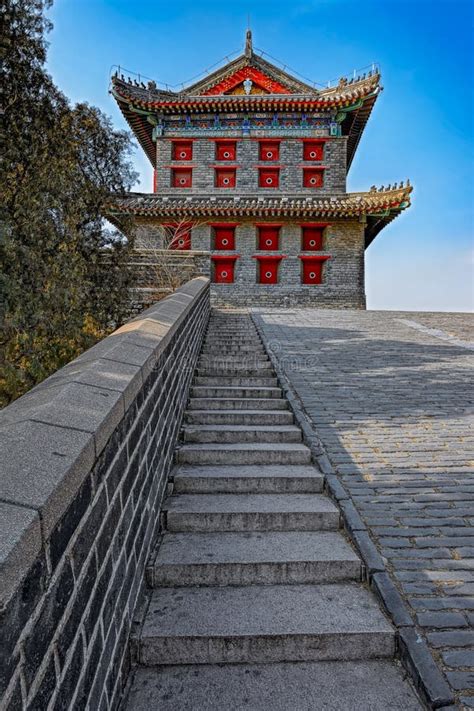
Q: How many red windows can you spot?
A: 15